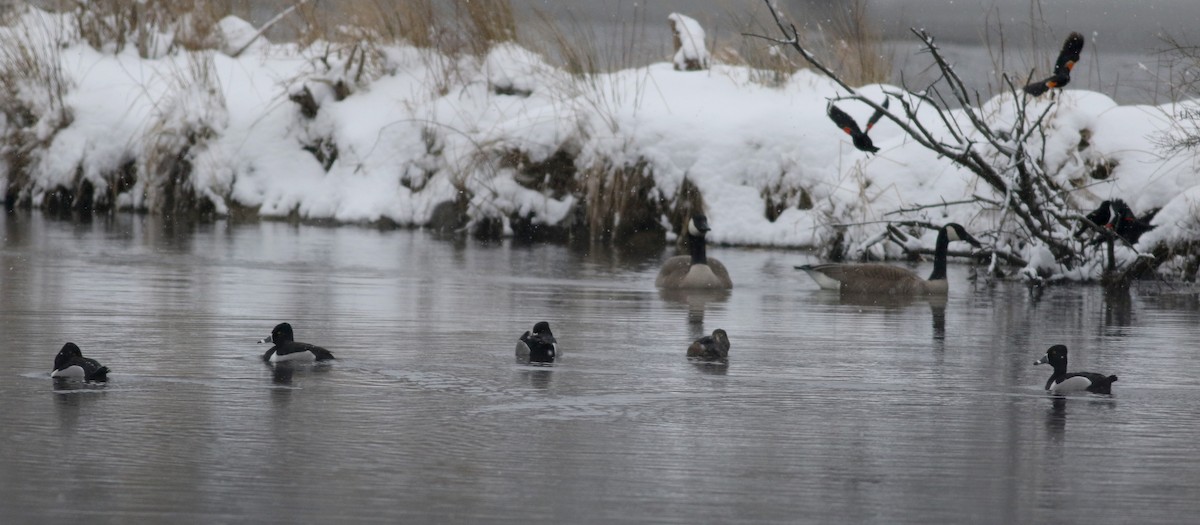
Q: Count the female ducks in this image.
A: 1